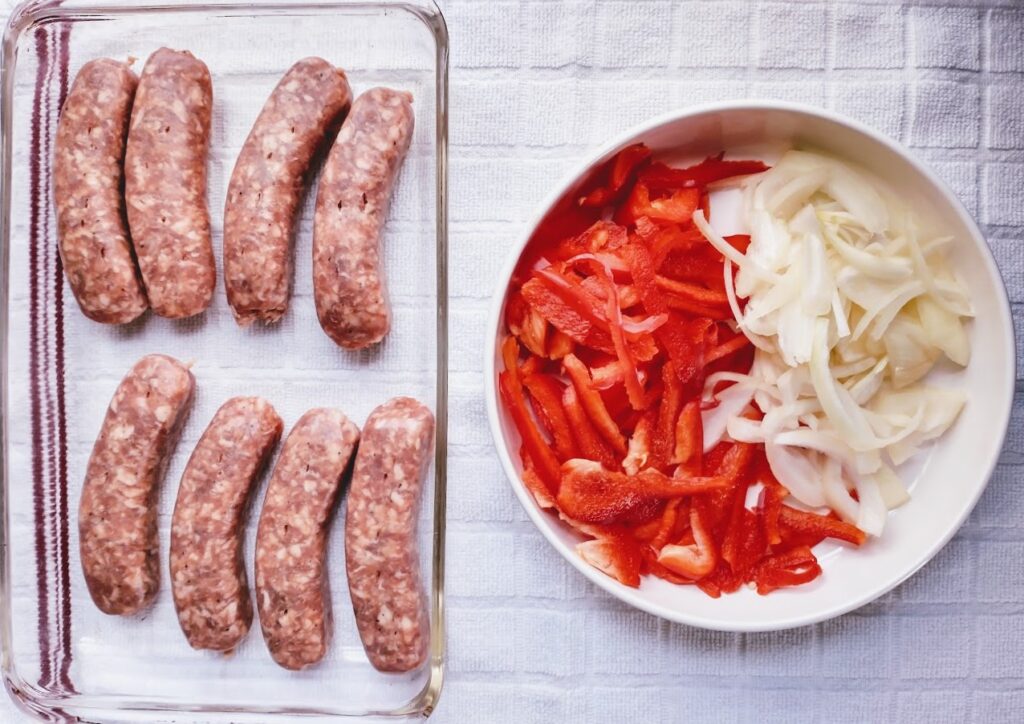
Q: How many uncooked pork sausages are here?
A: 8